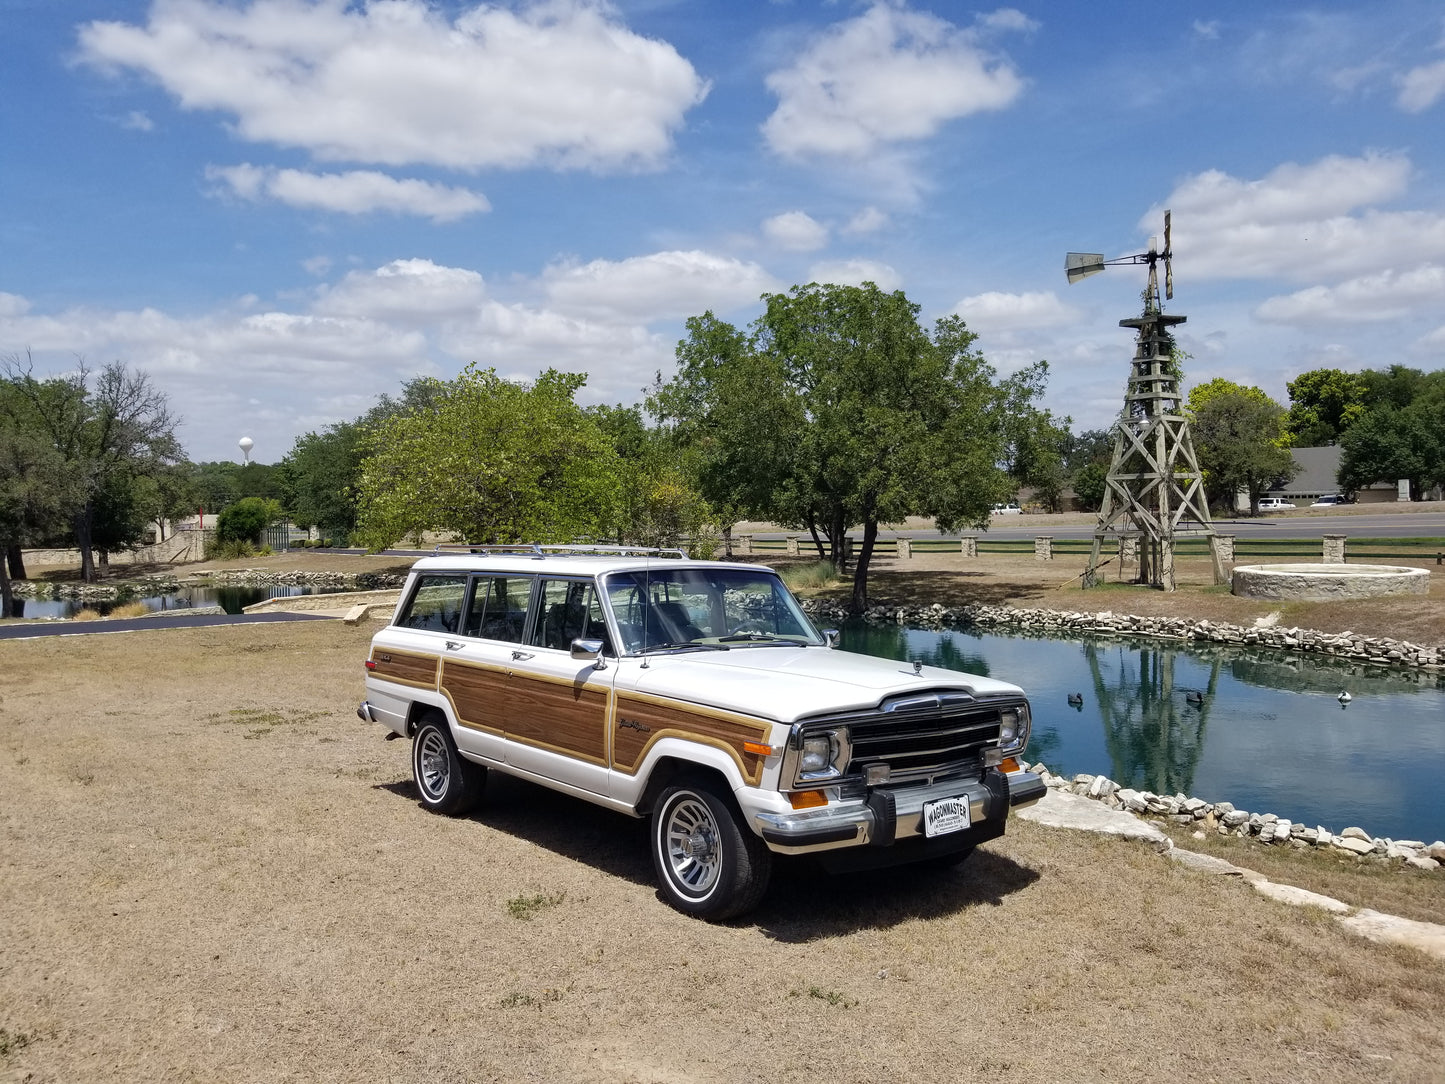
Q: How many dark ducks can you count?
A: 2